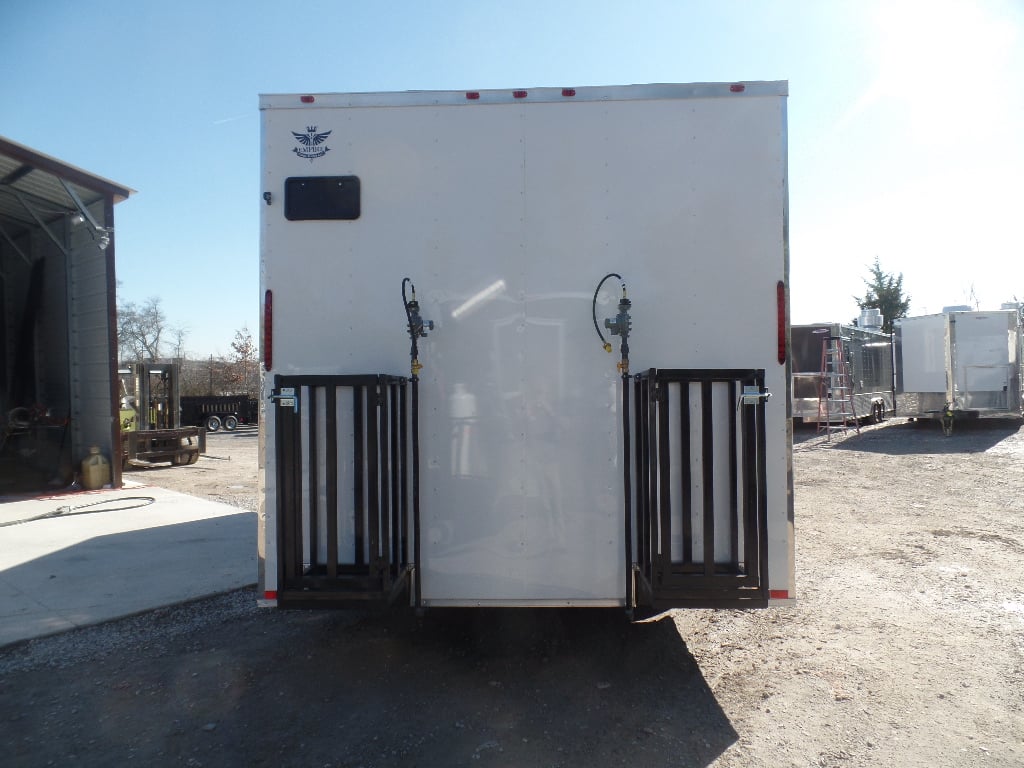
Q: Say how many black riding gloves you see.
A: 0